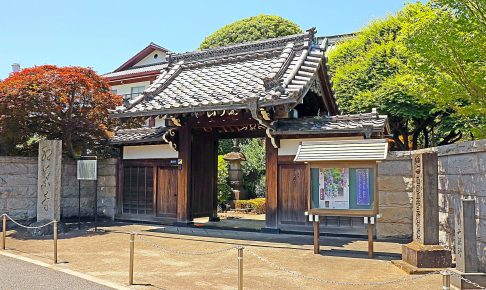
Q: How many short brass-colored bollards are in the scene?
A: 5